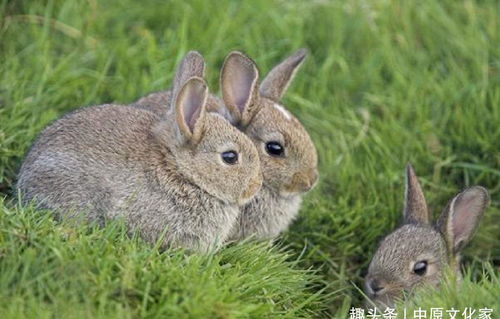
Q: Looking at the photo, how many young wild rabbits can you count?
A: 3